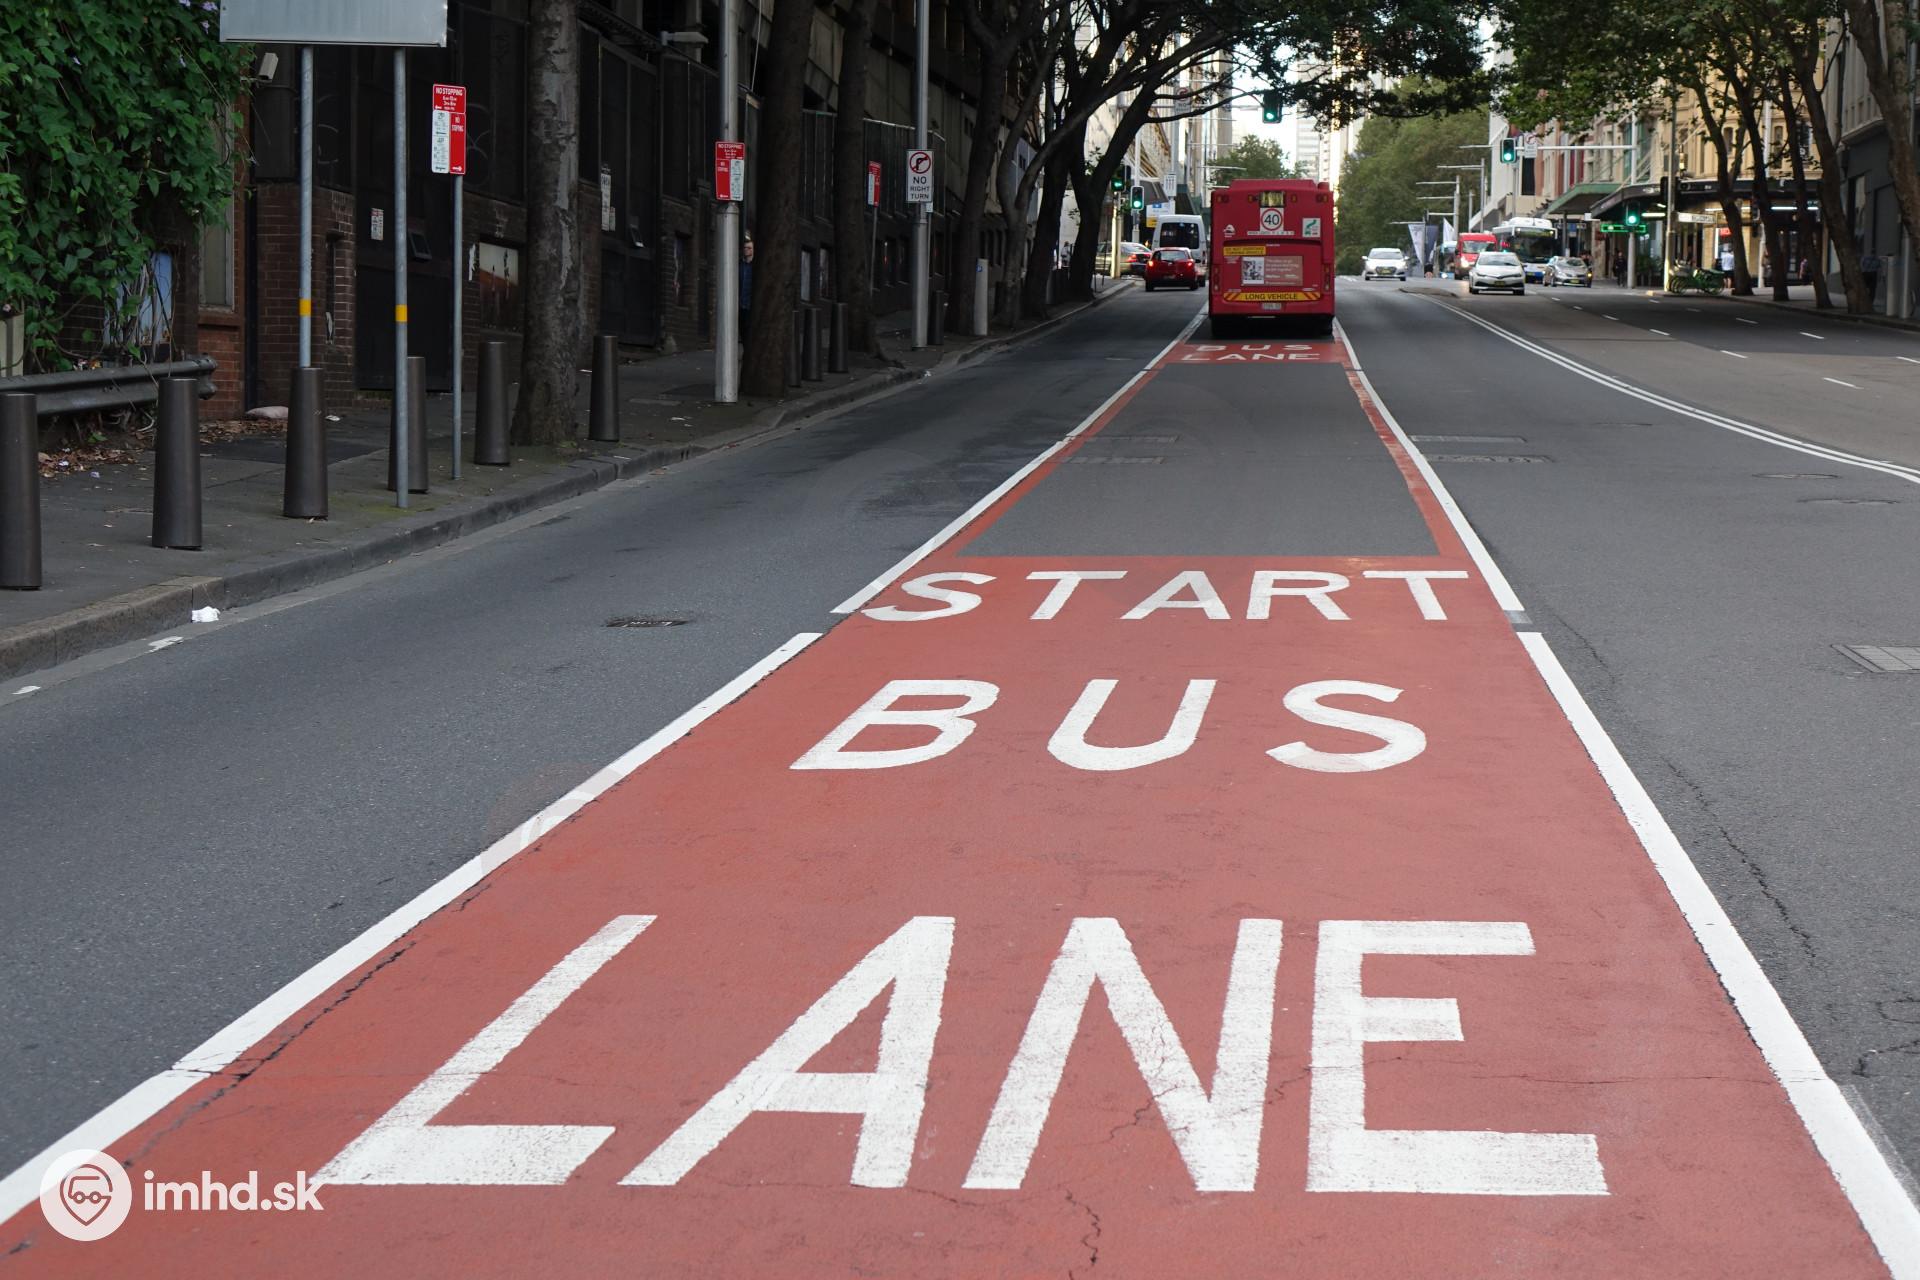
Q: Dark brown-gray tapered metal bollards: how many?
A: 10